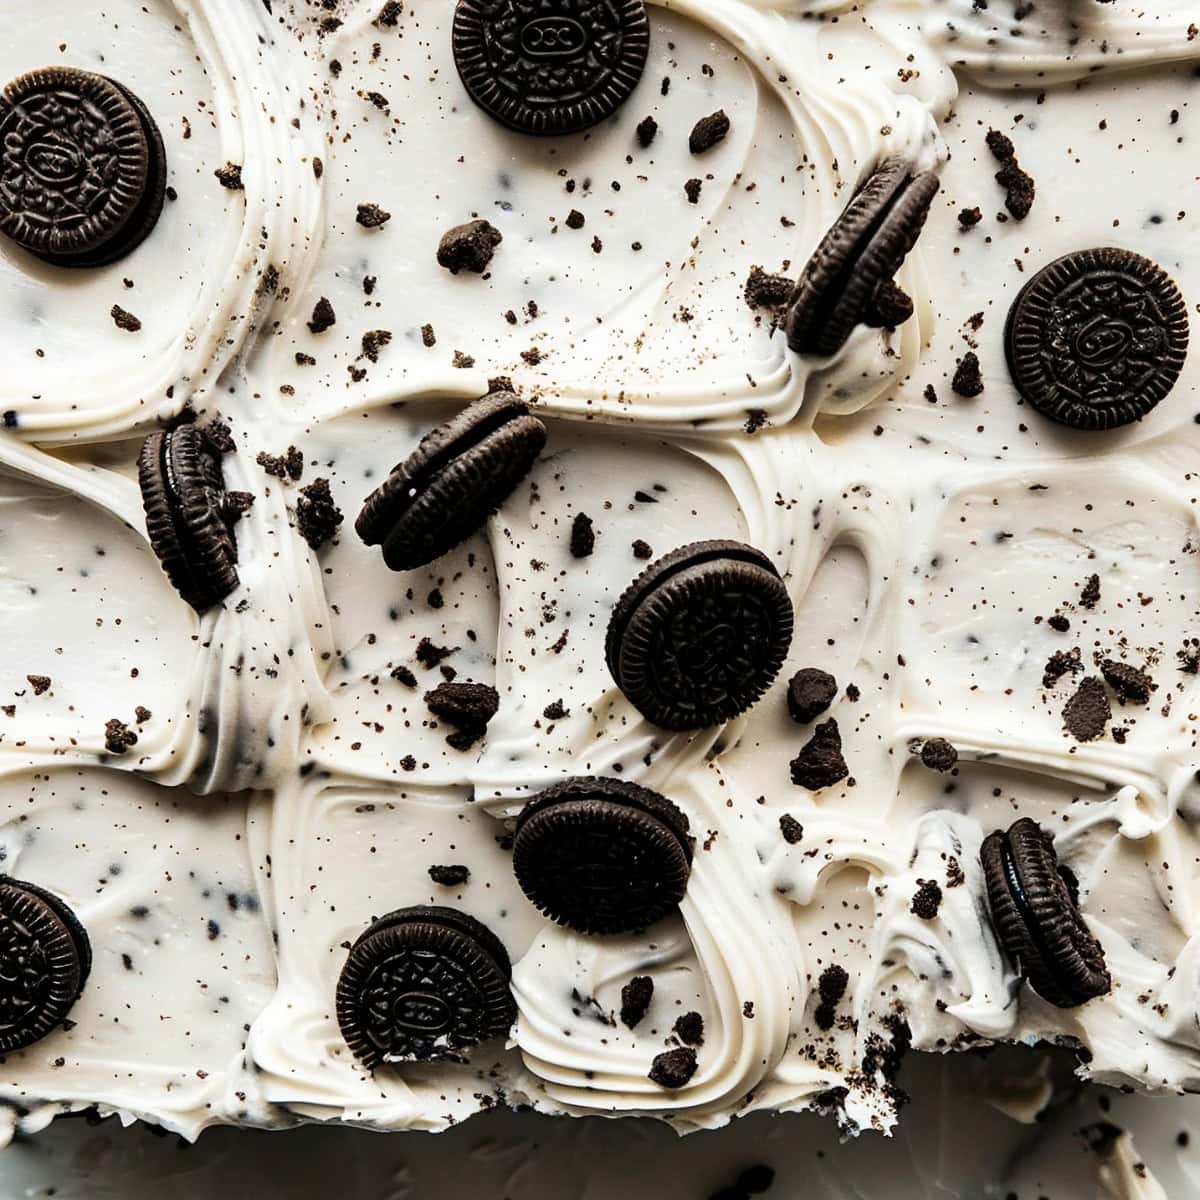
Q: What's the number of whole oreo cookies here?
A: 11